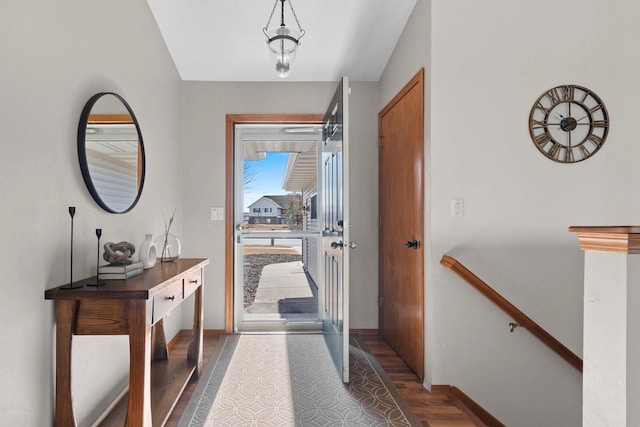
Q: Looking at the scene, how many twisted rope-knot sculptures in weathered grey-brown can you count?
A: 1